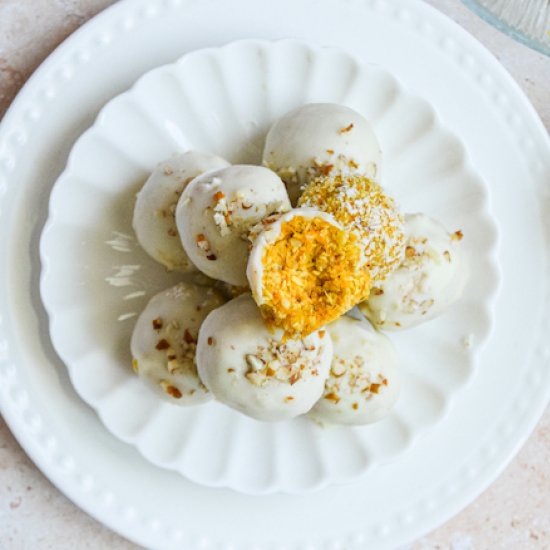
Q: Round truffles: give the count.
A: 9